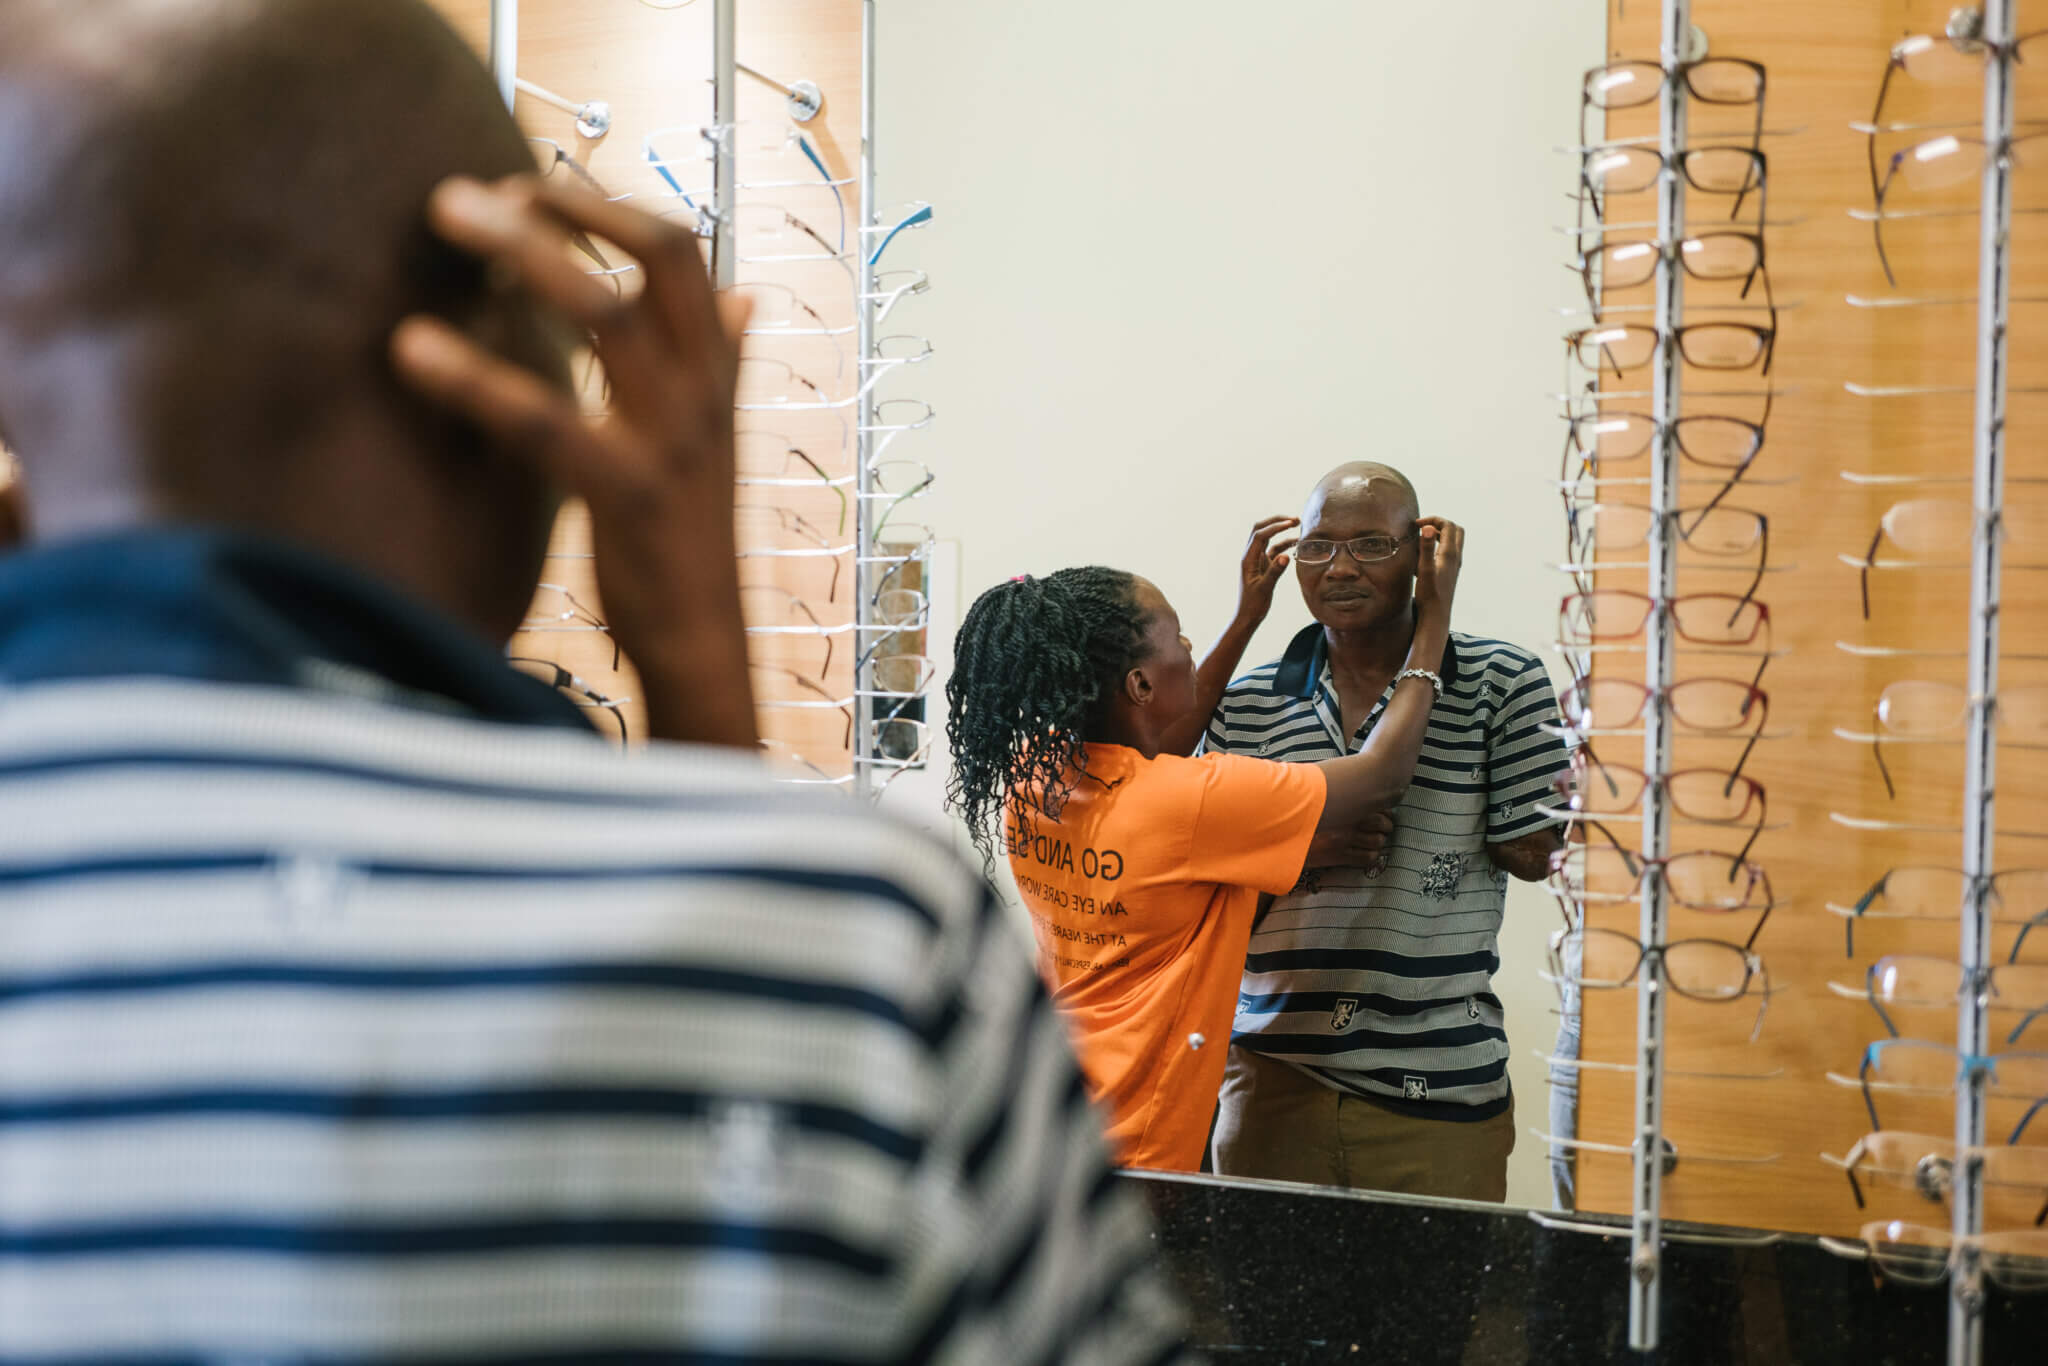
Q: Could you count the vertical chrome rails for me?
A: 5